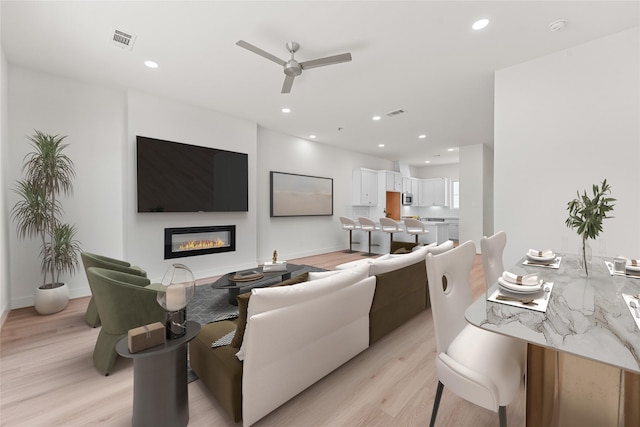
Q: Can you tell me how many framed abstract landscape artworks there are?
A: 1